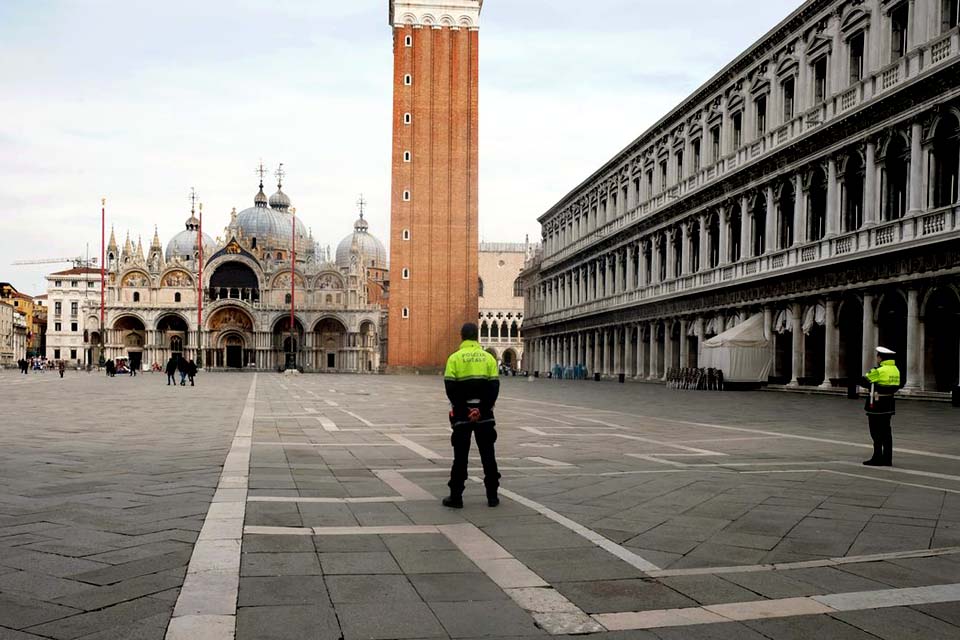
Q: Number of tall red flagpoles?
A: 3